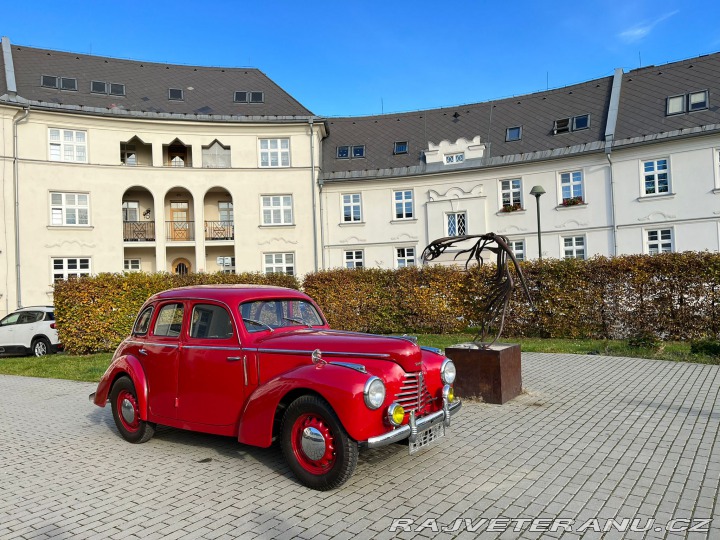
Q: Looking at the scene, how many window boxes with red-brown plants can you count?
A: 2